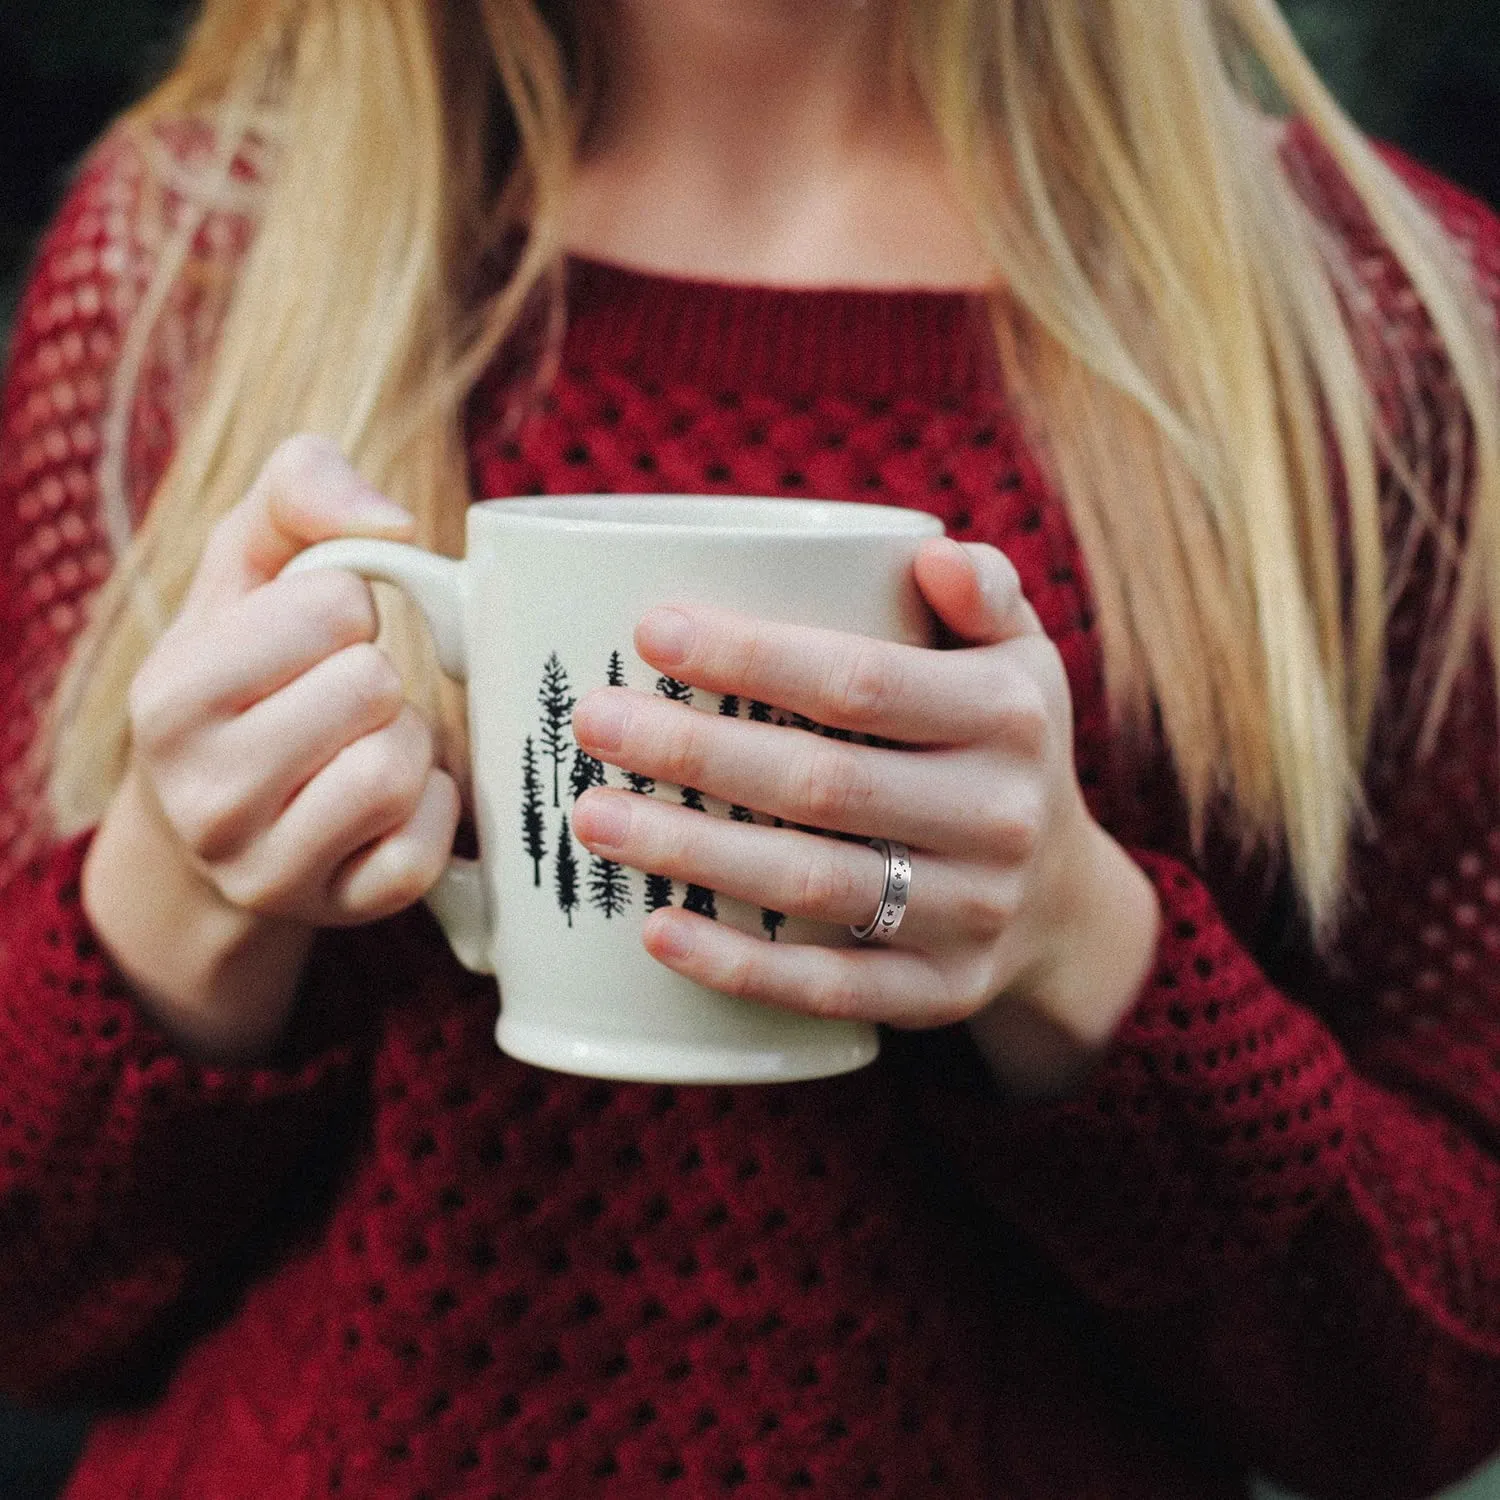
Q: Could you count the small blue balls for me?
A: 0